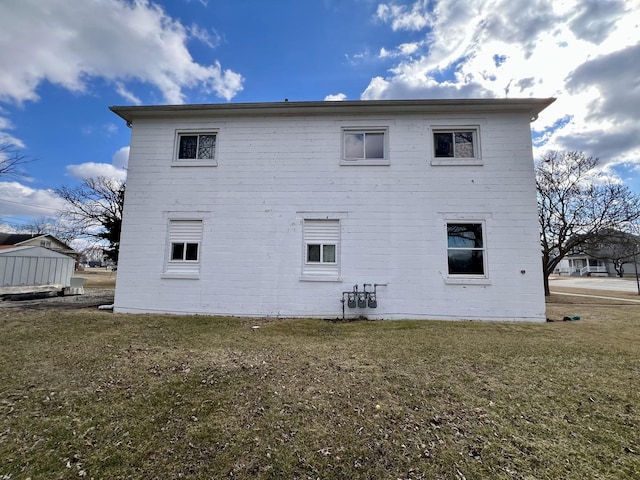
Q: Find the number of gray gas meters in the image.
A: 3